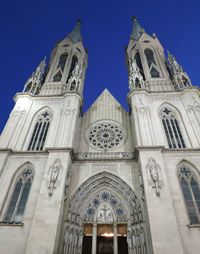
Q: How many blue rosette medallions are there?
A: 5